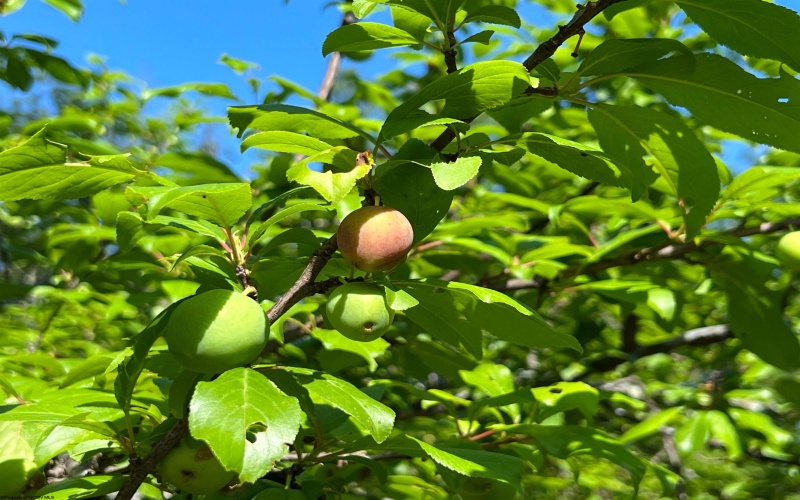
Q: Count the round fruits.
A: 5